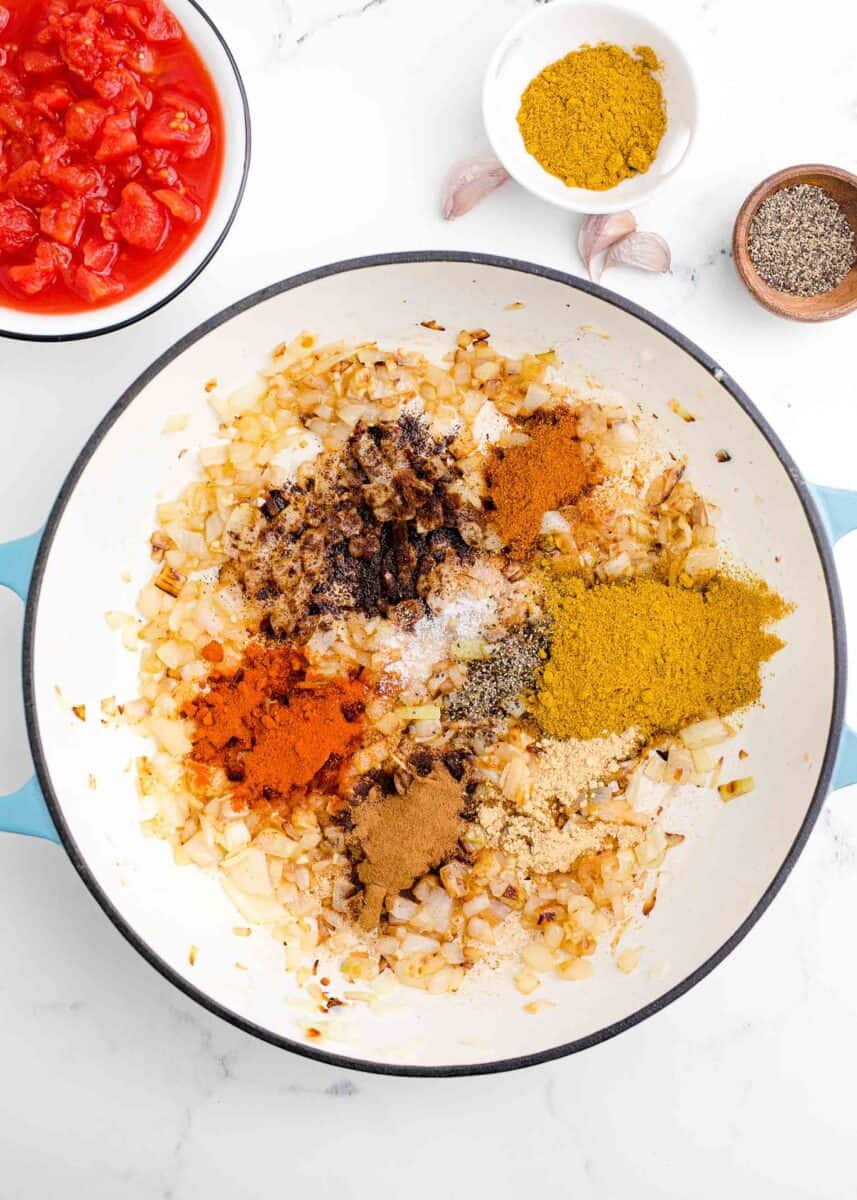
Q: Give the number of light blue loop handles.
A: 2